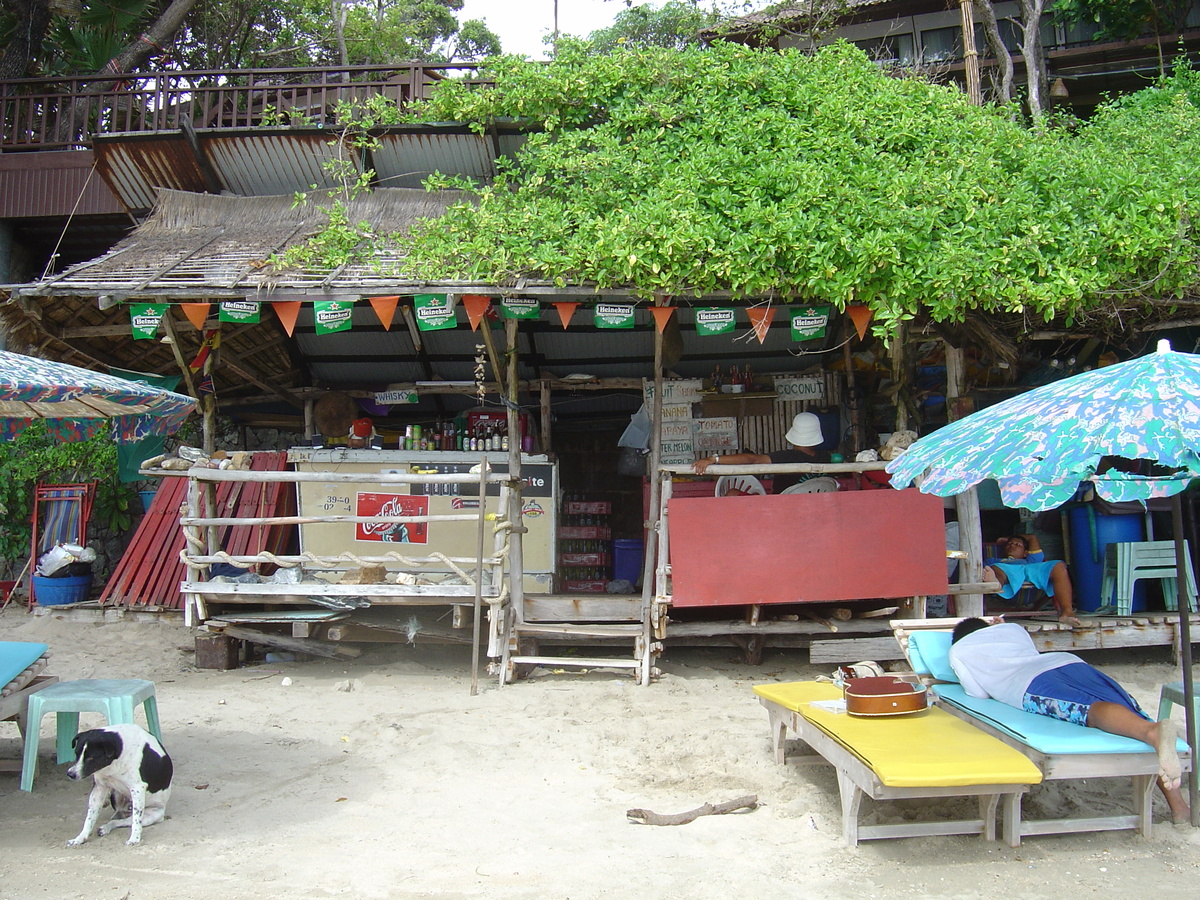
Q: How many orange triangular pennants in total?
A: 8